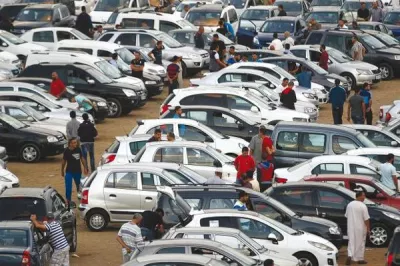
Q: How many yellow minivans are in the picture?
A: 0